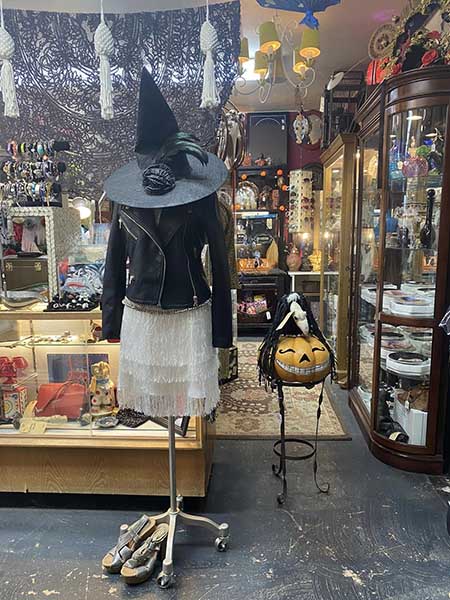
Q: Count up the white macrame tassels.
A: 3